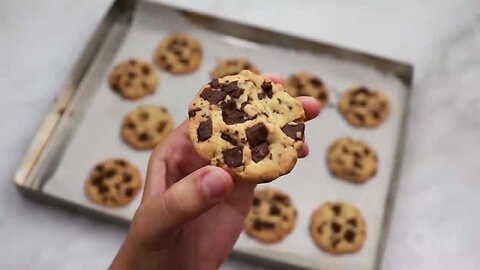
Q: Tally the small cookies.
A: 10